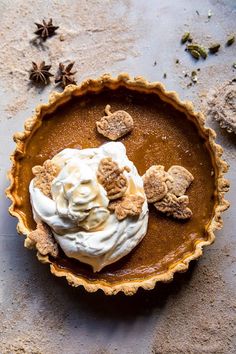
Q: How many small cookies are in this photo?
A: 8